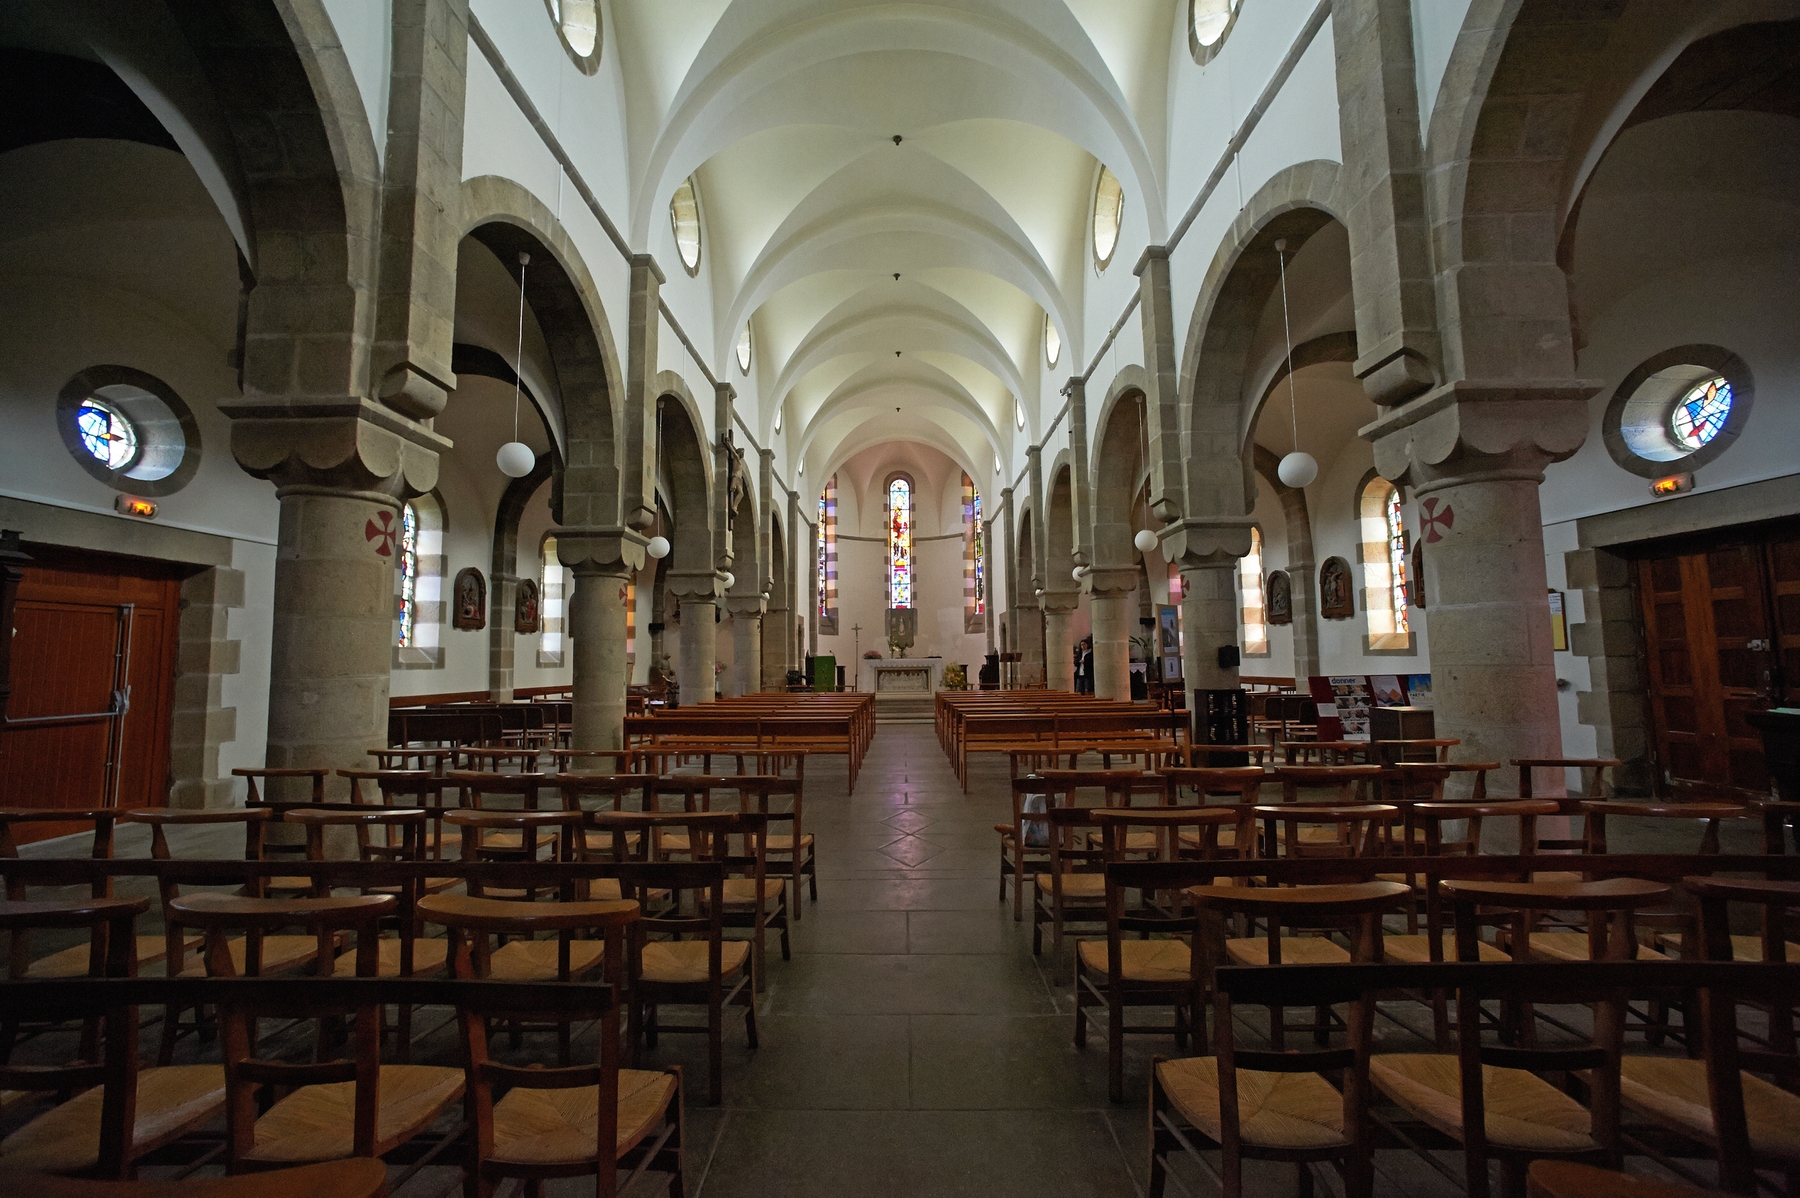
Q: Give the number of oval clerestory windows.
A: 10